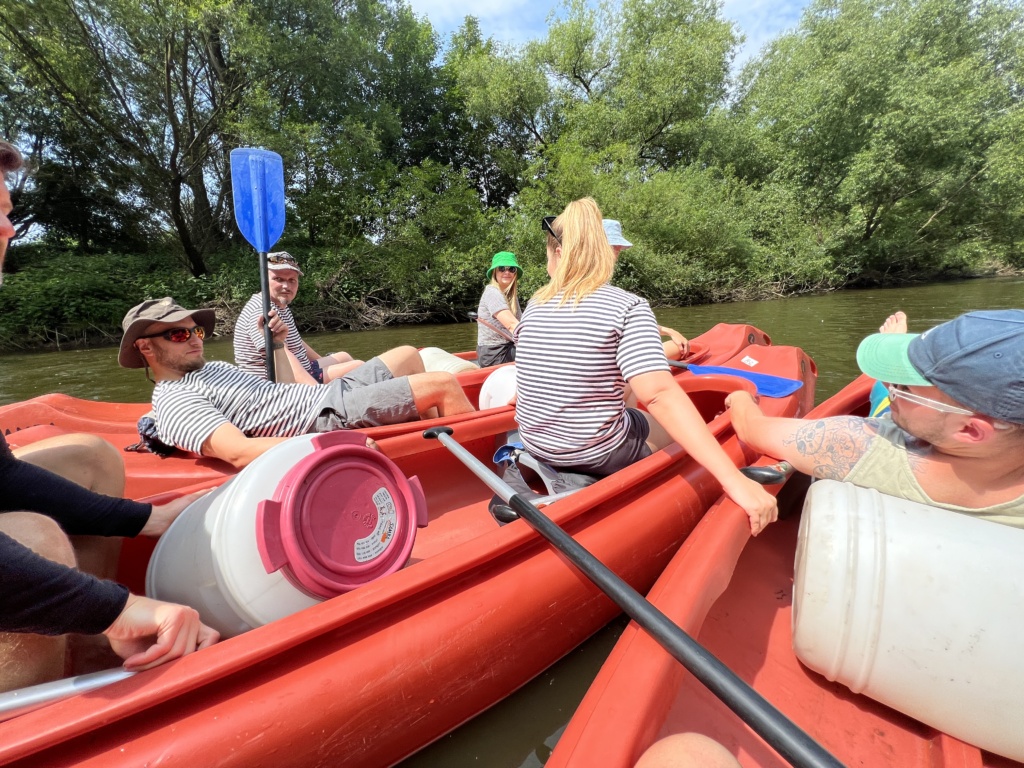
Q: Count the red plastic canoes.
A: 4